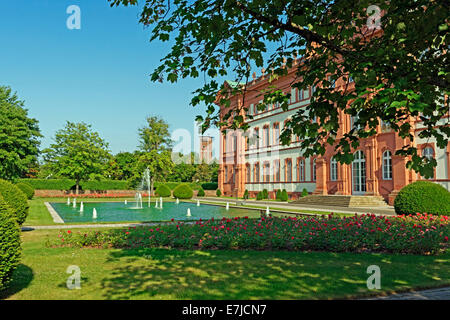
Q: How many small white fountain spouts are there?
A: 12